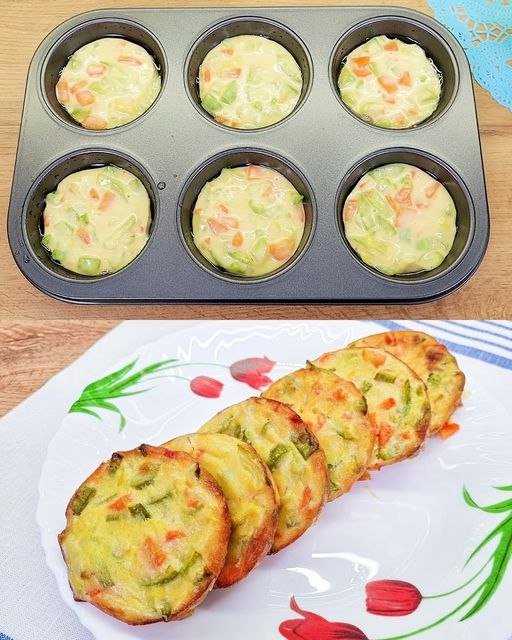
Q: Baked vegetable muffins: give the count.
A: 6